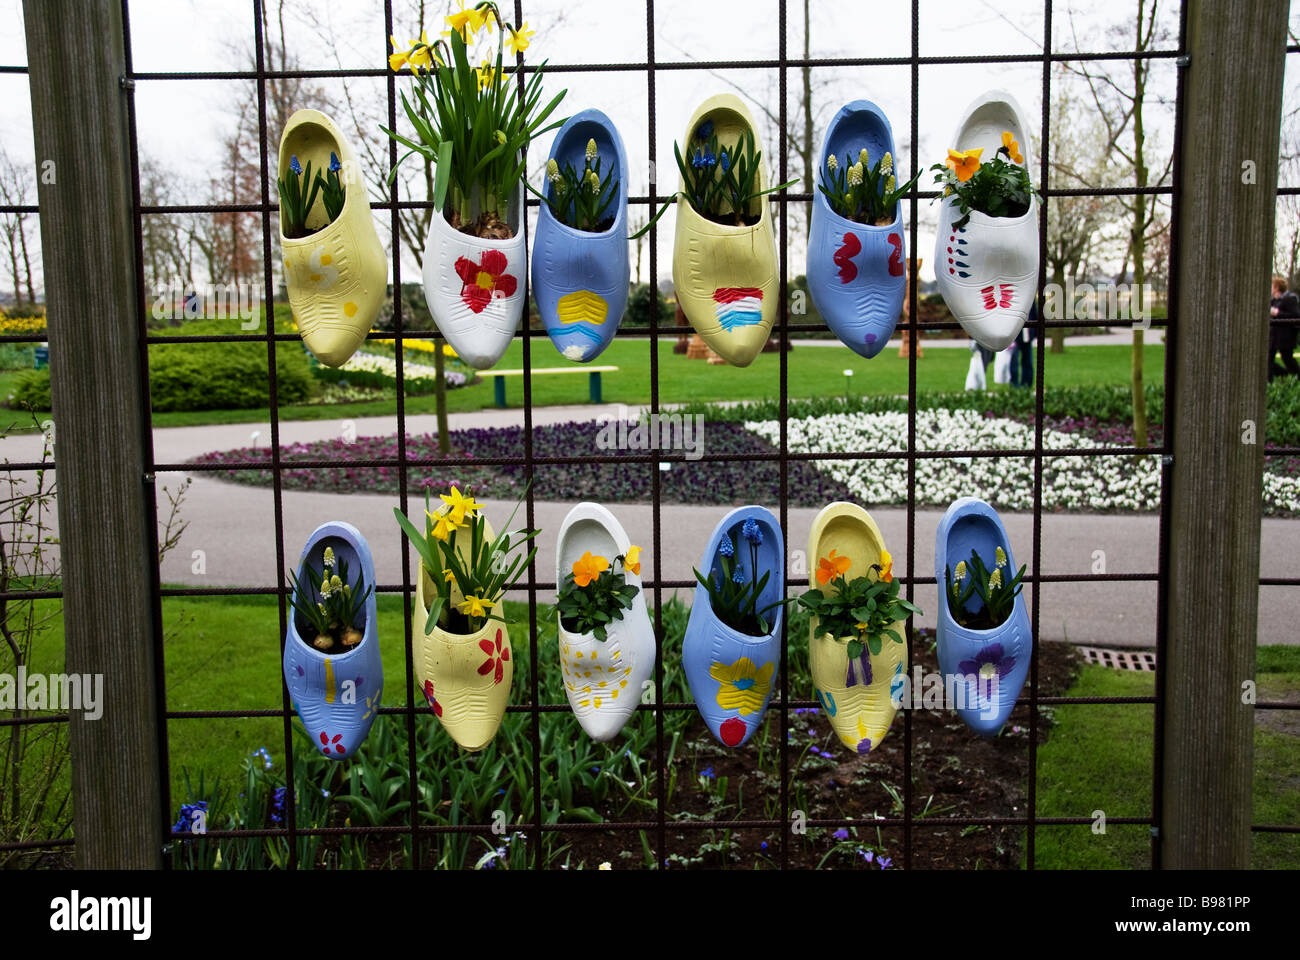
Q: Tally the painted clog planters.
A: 12